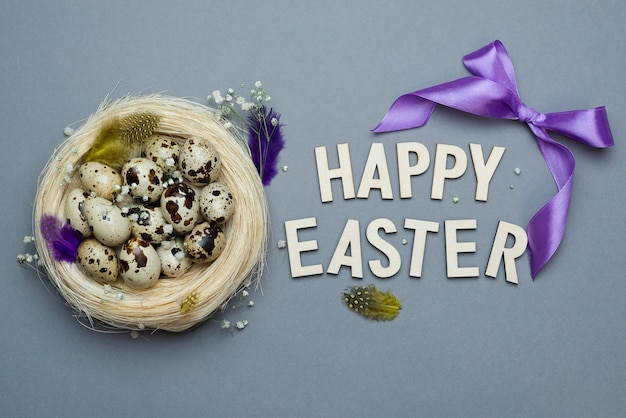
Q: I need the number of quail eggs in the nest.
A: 13